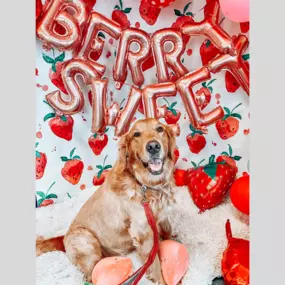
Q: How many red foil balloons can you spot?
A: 2